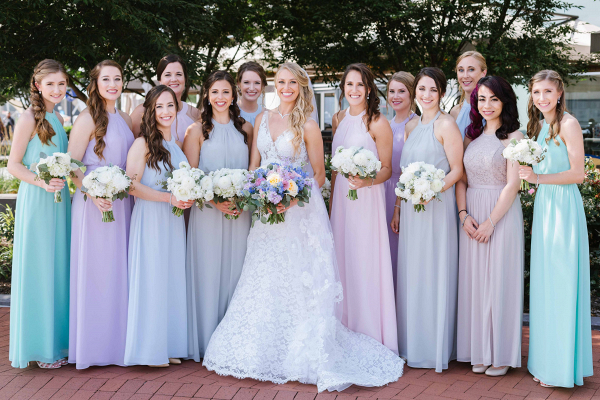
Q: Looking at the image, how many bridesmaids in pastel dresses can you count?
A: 12